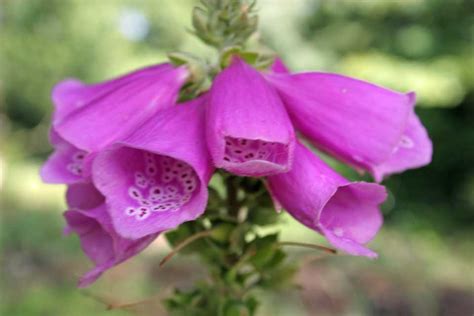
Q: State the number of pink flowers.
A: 6